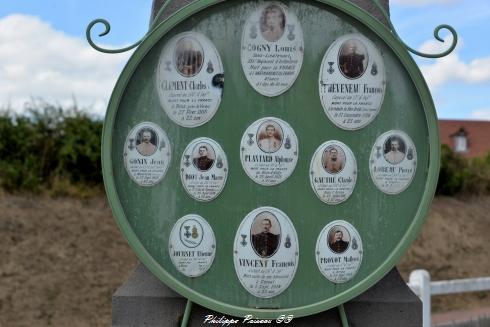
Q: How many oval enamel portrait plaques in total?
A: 11